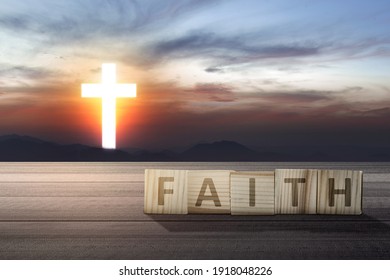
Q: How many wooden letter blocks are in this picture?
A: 5